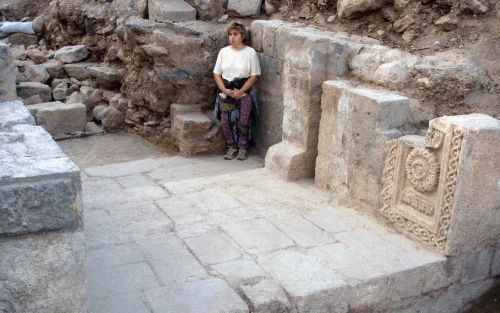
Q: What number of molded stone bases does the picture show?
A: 1